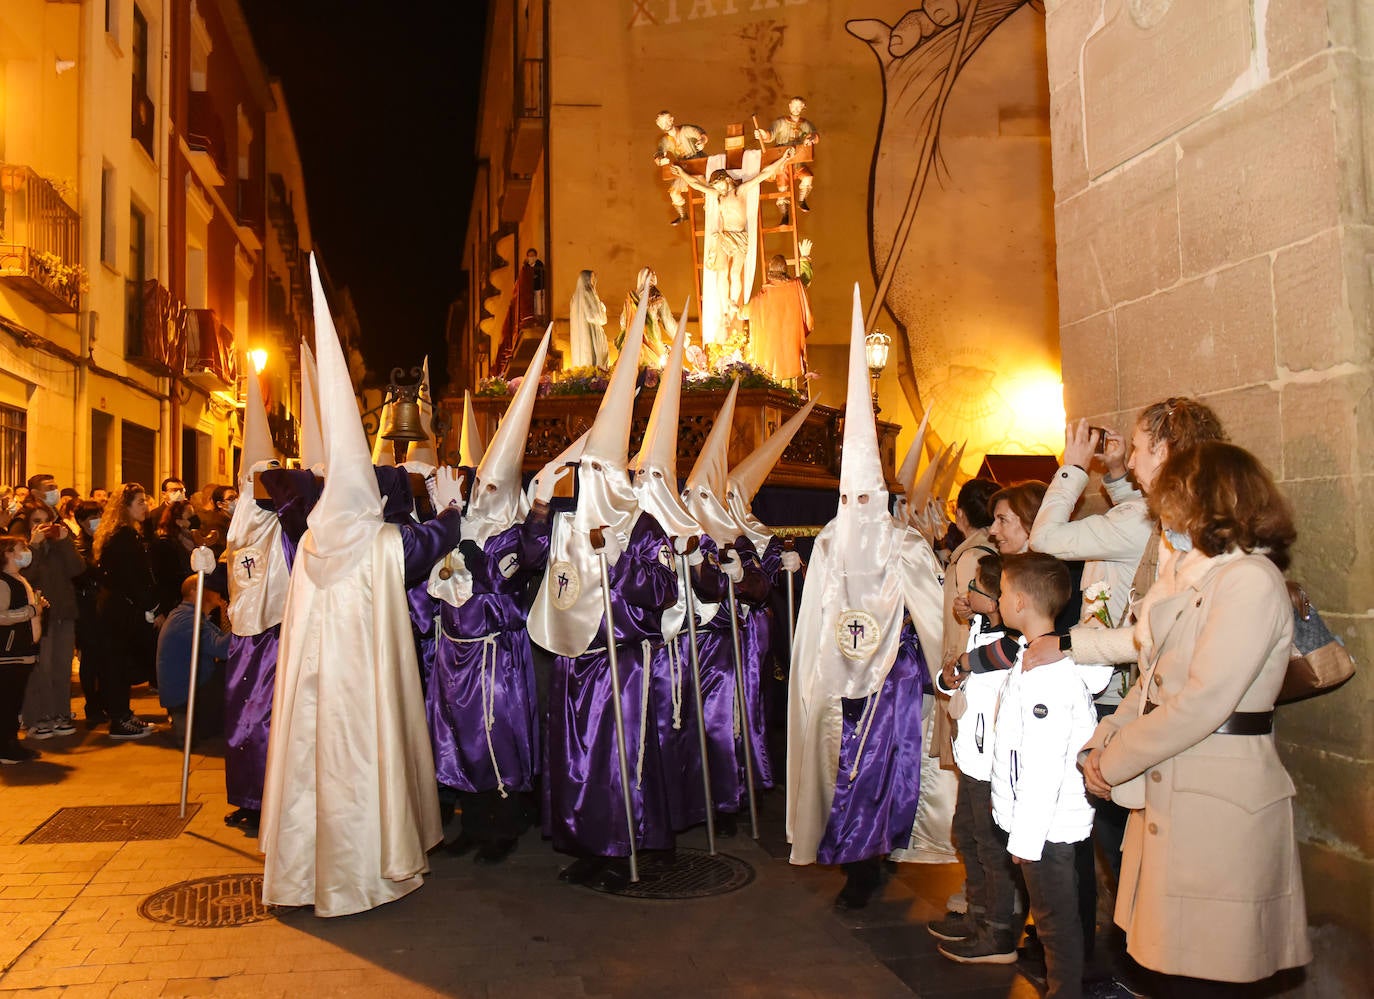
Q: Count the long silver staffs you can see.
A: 5